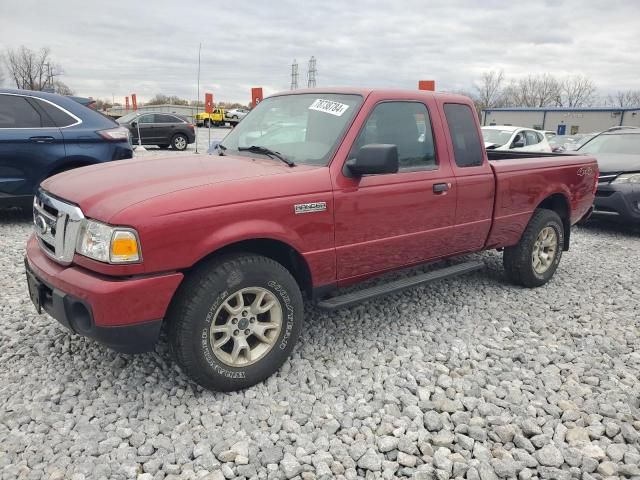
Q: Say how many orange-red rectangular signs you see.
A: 5